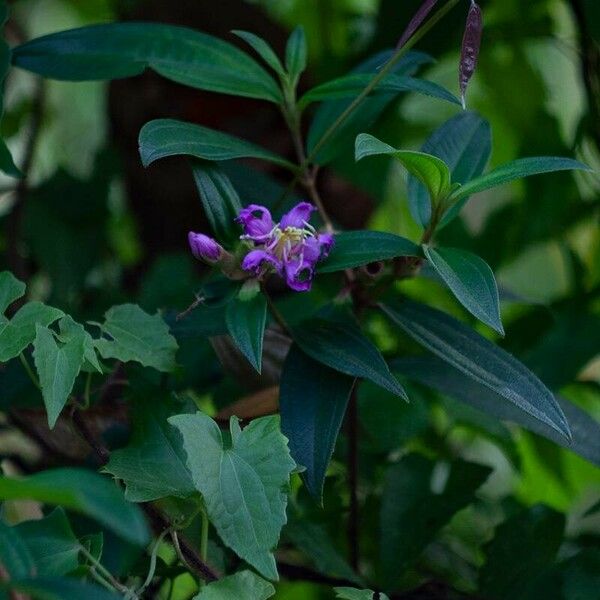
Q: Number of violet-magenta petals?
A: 5